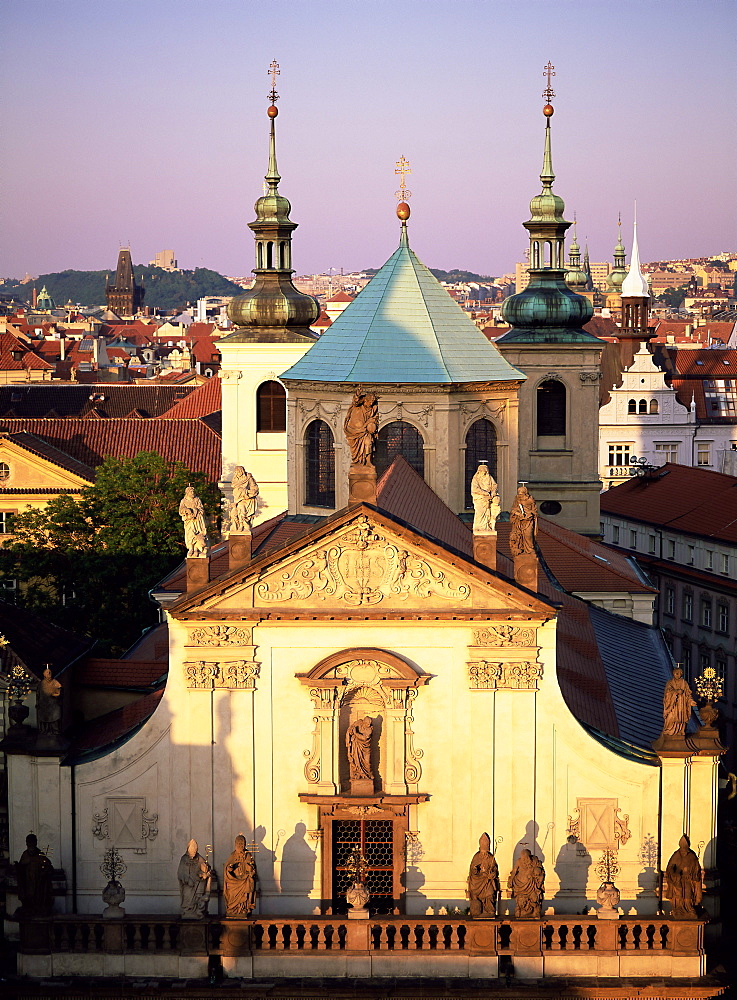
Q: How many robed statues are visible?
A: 14